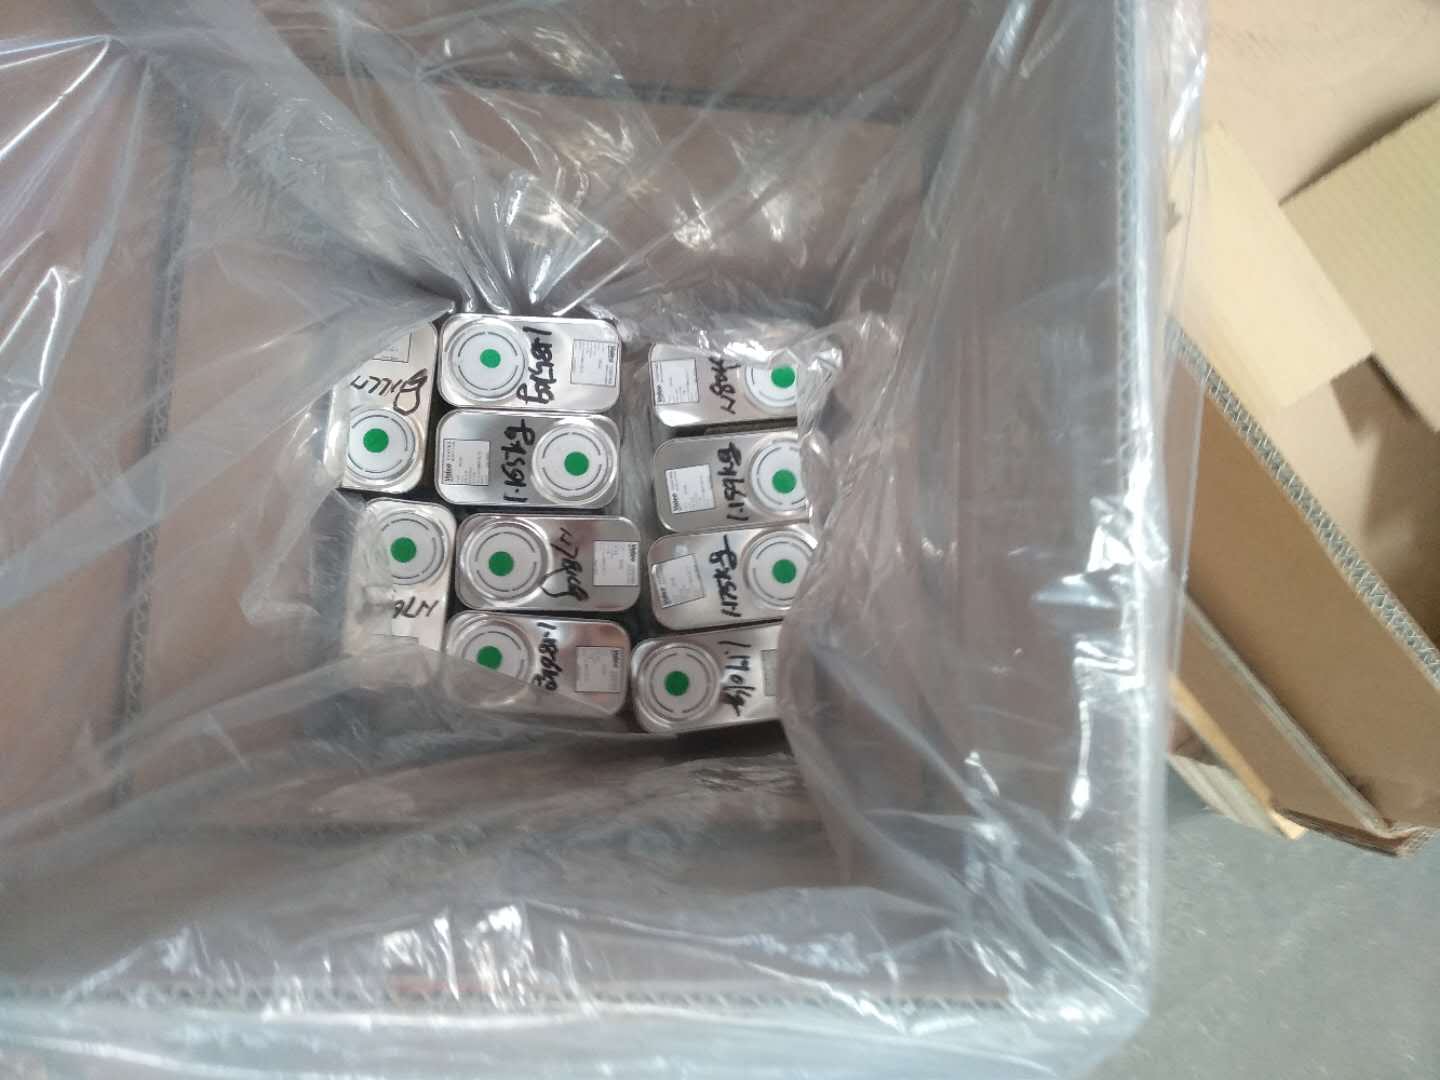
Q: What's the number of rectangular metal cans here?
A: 10